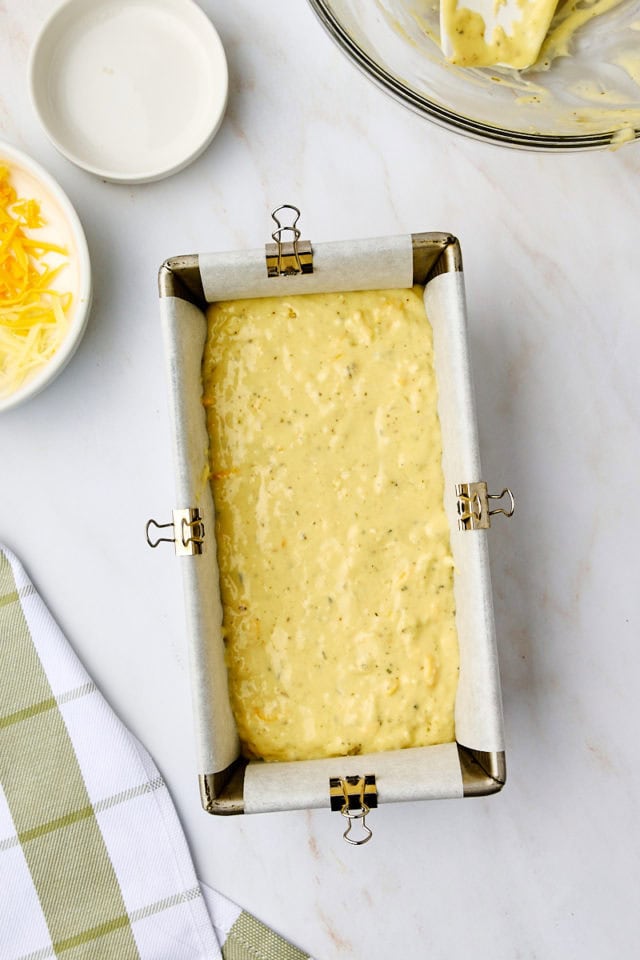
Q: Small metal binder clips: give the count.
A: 4